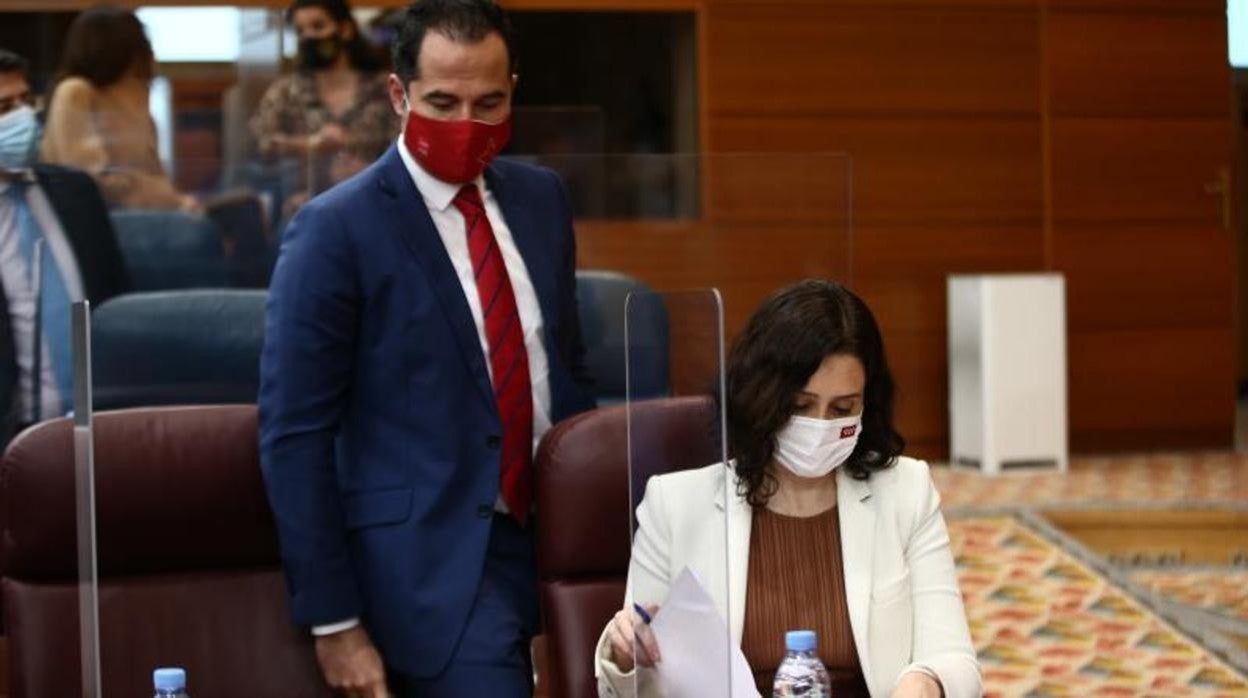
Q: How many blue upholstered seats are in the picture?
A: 3